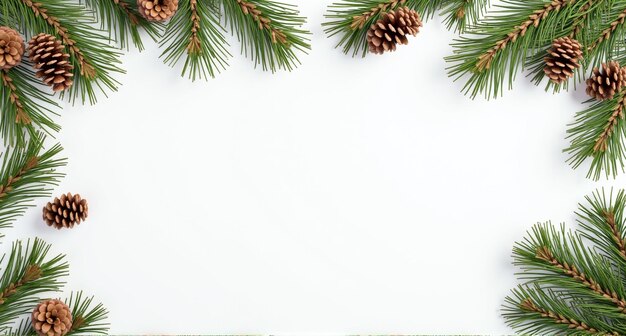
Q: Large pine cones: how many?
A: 8